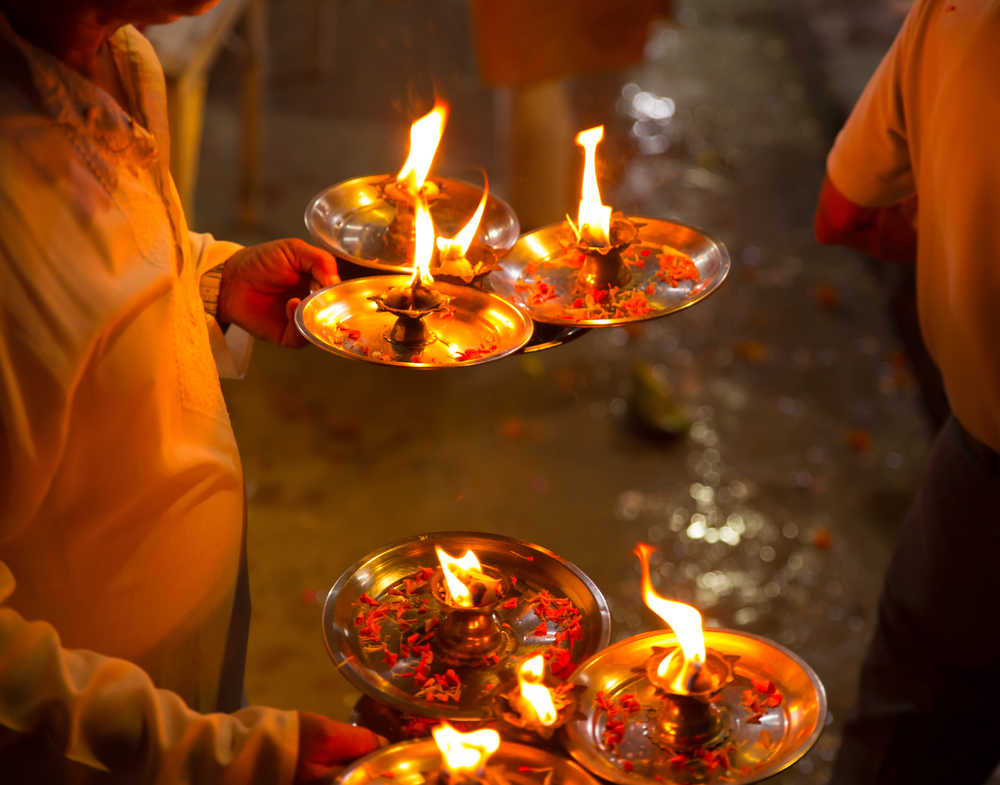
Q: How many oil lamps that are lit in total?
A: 8